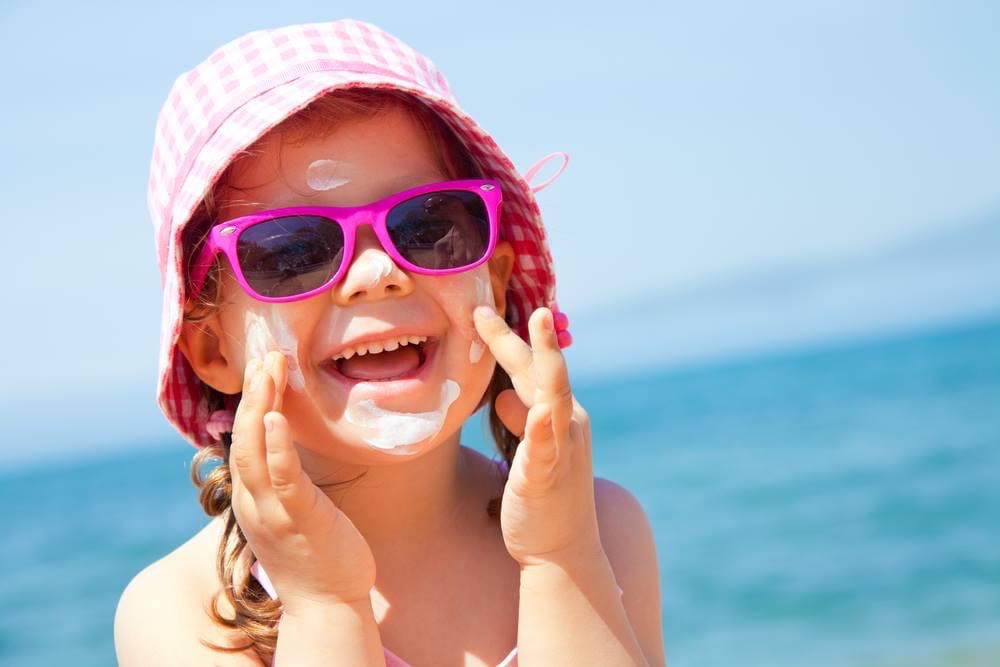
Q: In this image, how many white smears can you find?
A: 5